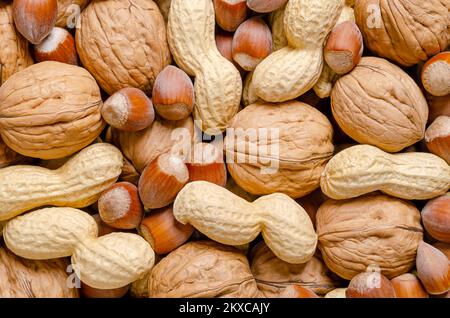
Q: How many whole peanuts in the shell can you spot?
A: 6